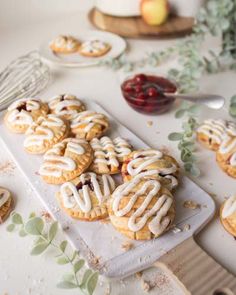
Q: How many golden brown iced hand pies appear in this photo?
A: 15